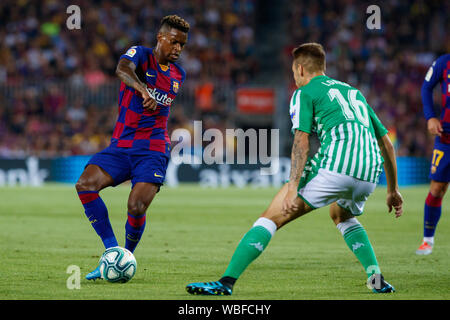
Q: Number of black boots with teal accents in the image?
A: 2